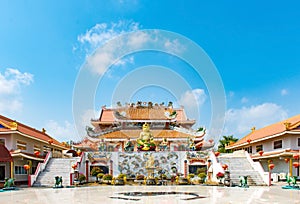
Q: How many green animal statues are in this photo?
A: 4